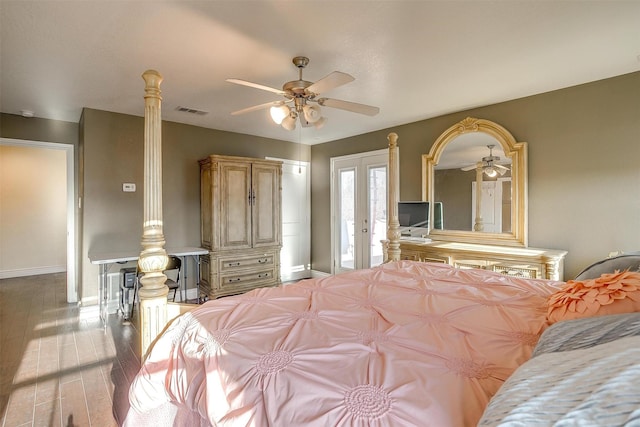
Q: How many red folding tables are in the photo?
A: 0